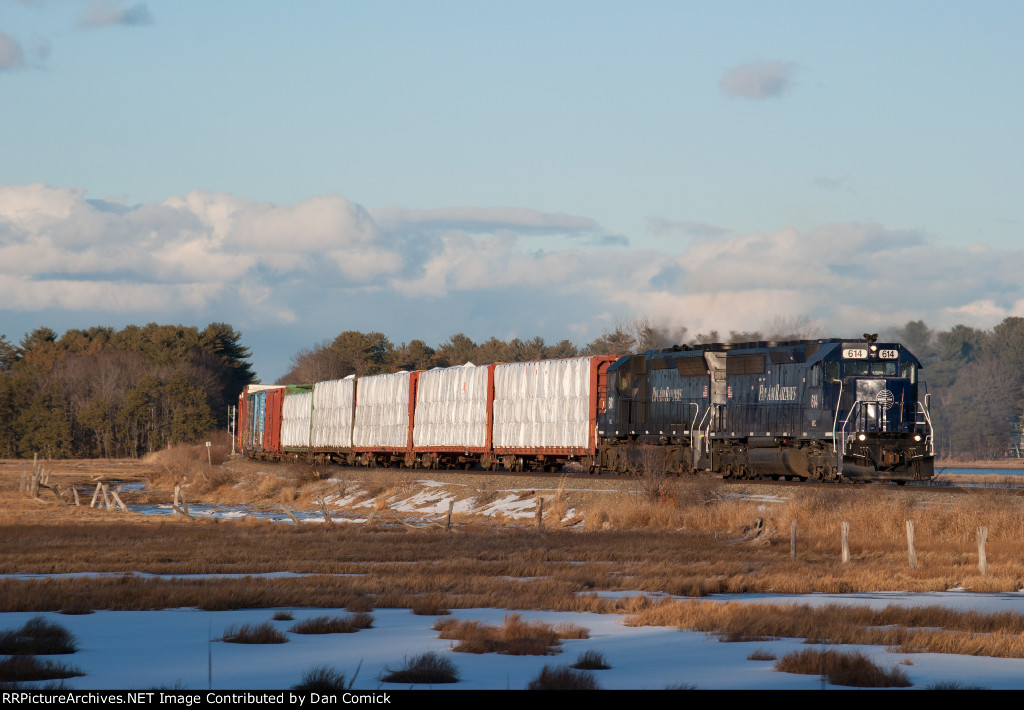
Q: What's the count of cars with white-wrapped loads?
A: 5